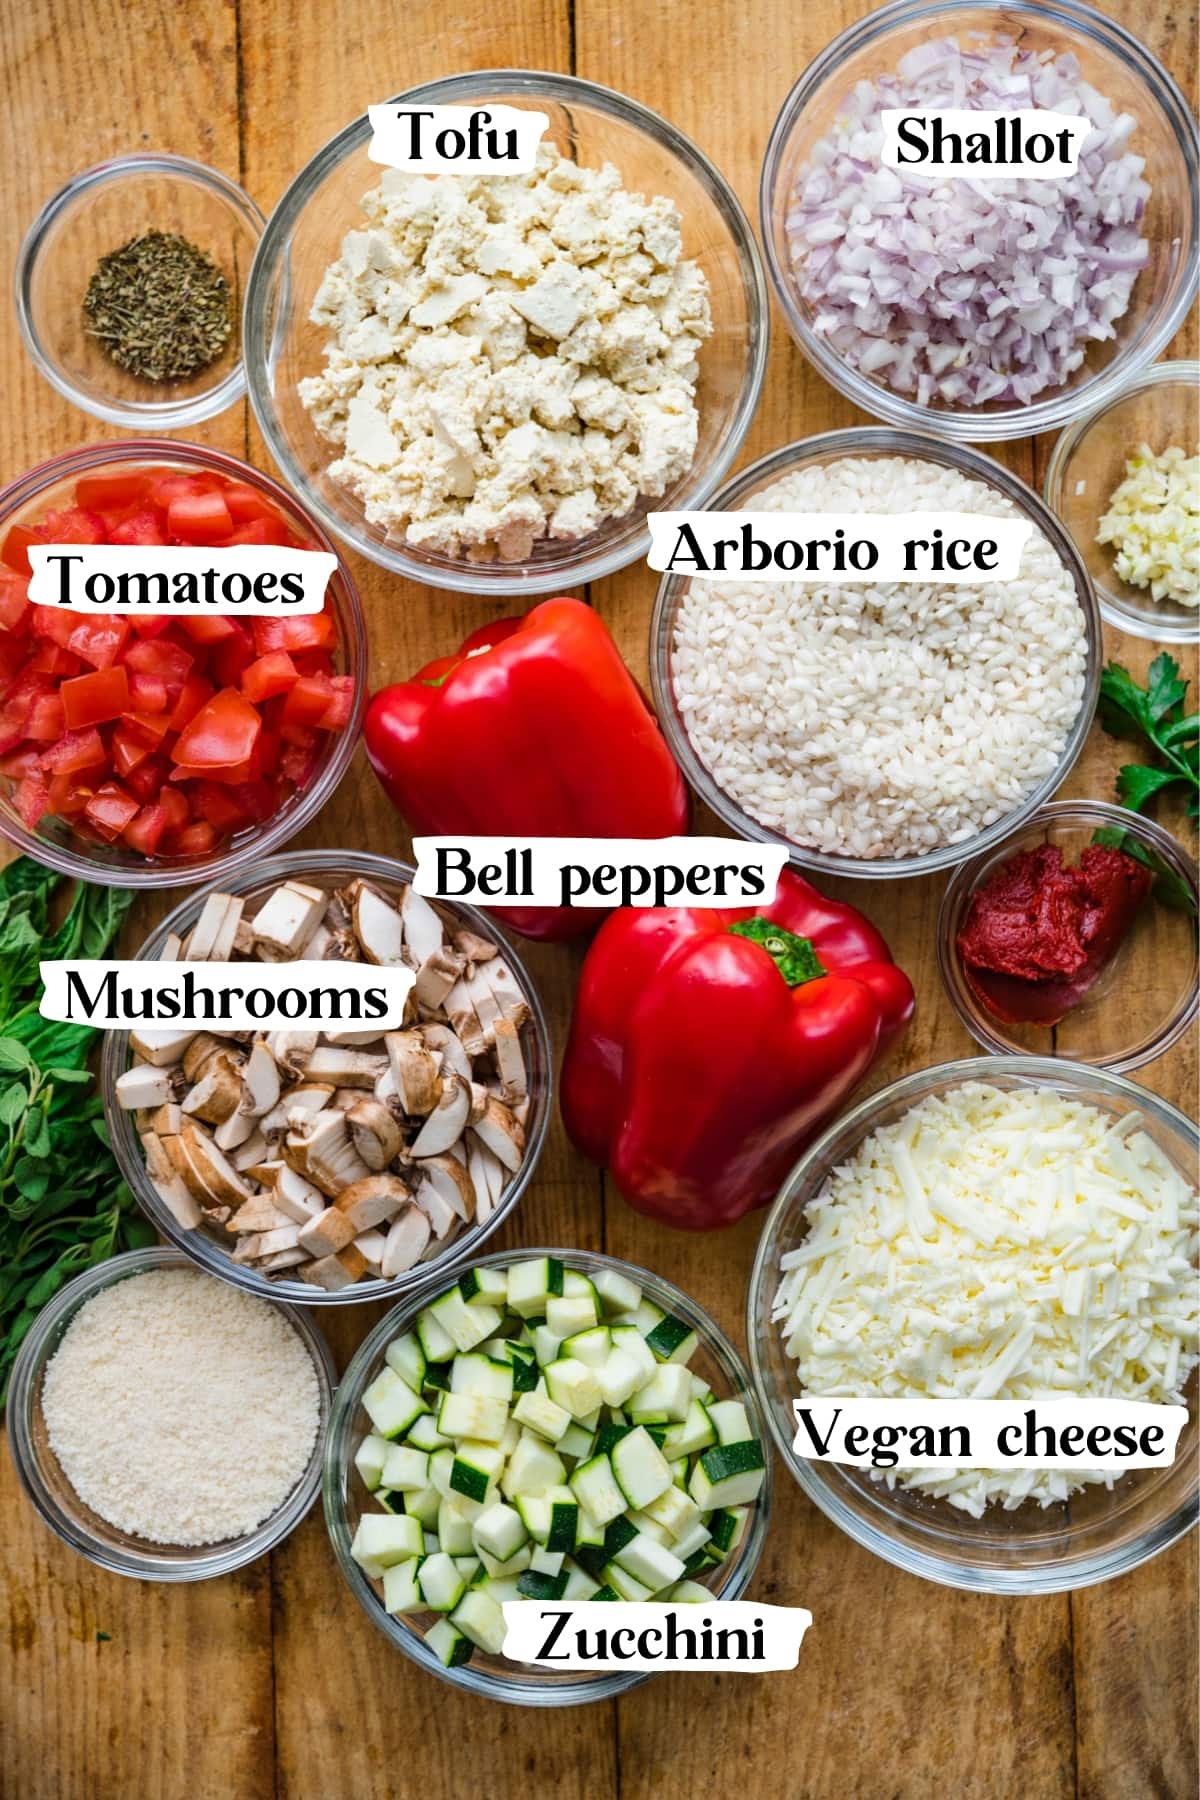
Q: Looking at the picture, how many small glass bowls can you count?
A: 4